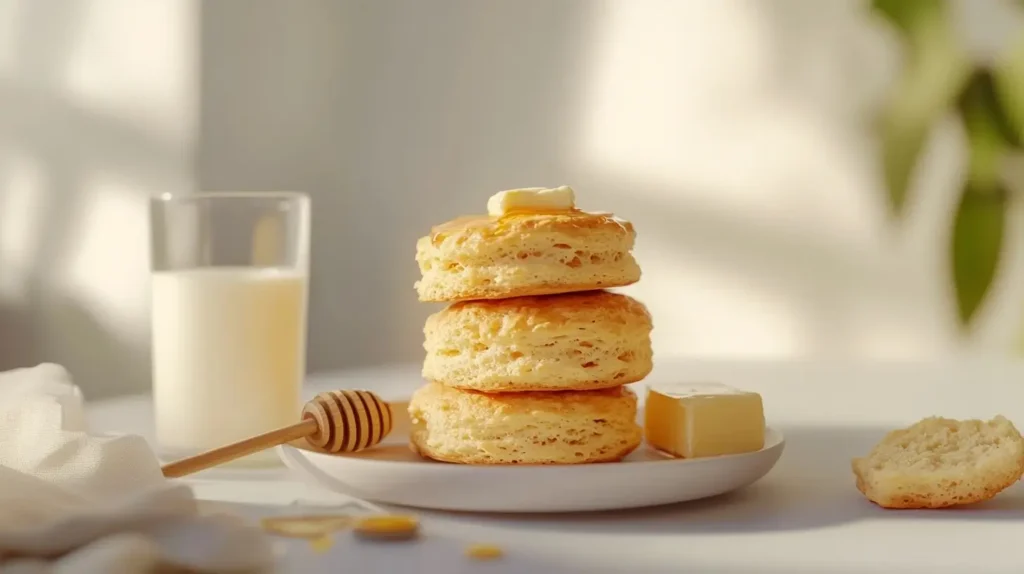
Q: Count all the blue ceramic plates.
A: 0